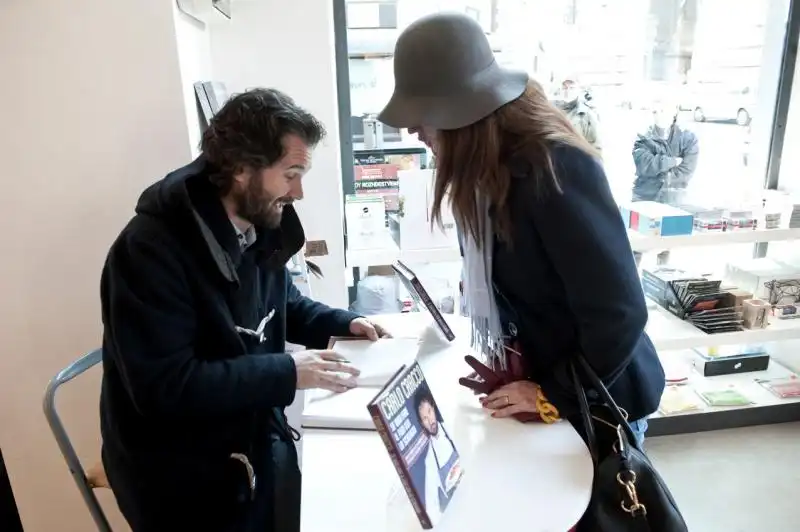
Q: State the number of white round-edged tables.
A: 1